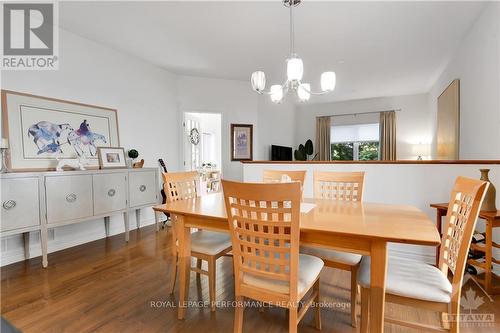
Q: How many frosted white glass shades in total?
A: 5